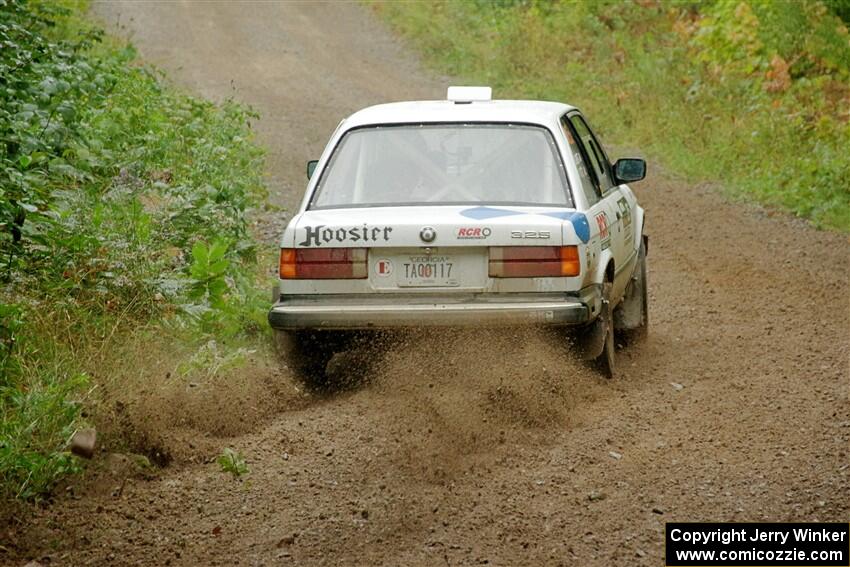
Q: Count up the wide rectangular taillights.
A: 2